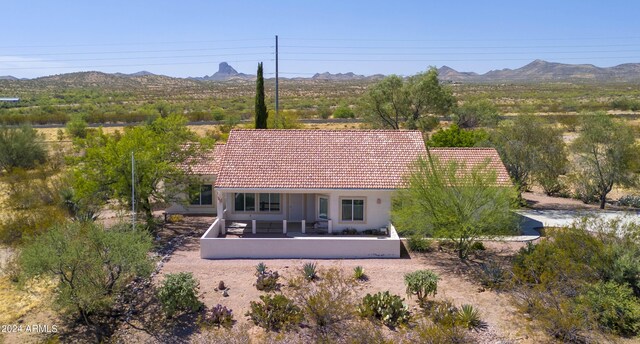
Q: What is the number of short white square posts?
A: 5